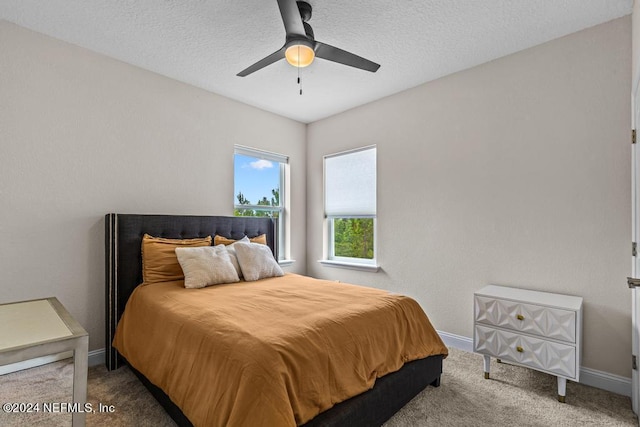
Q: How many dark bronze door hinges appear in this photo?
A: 3